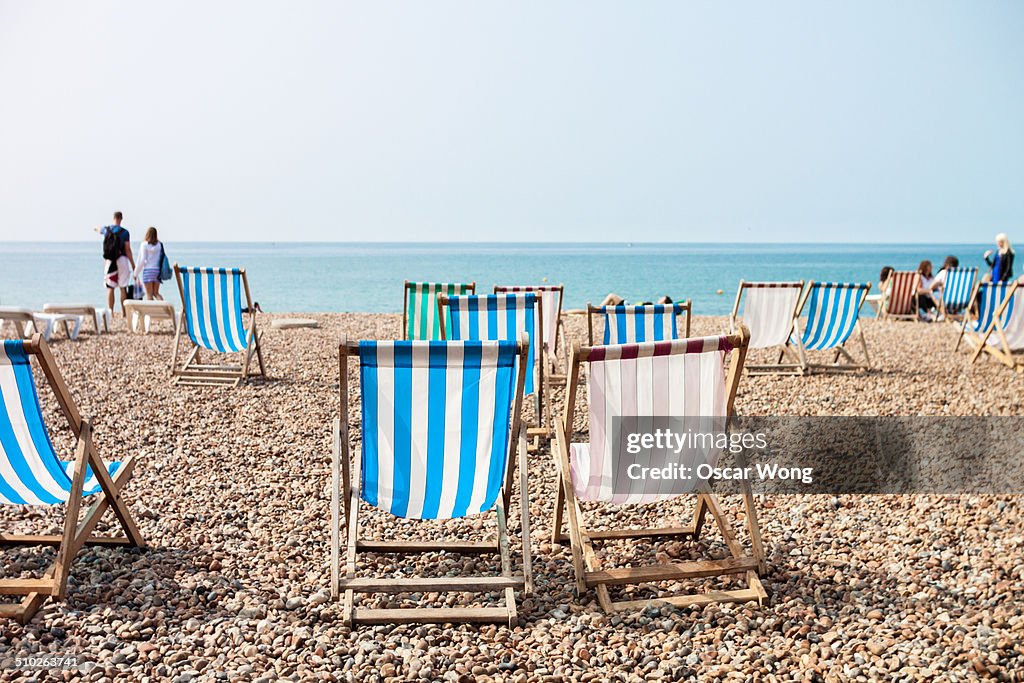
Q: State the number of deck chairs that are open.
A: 14